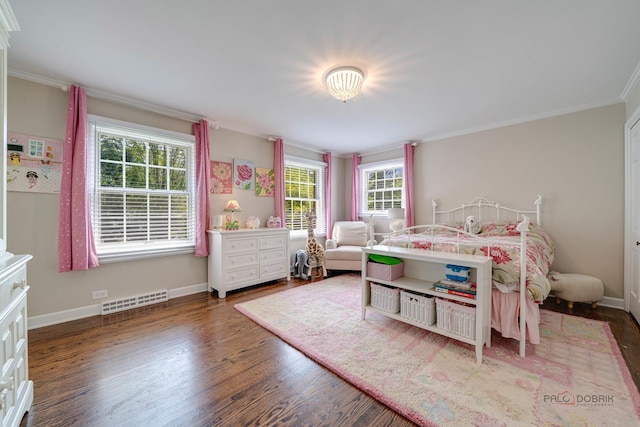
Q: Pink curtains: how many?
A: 6